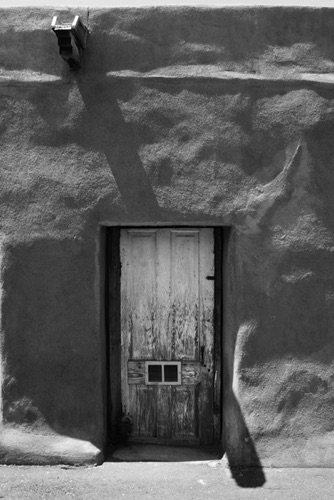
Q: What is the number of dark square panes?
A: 2